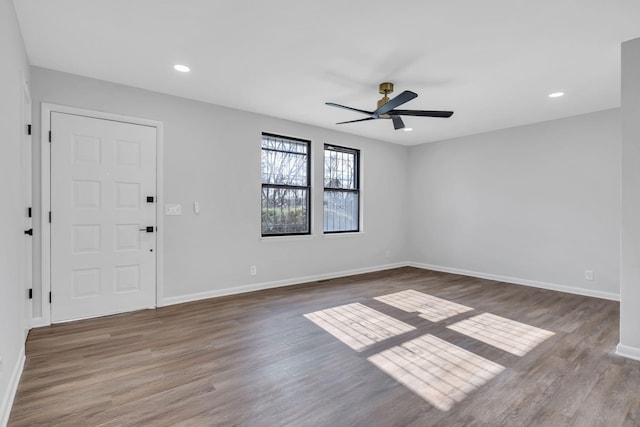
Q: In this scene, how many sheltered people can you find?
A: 0